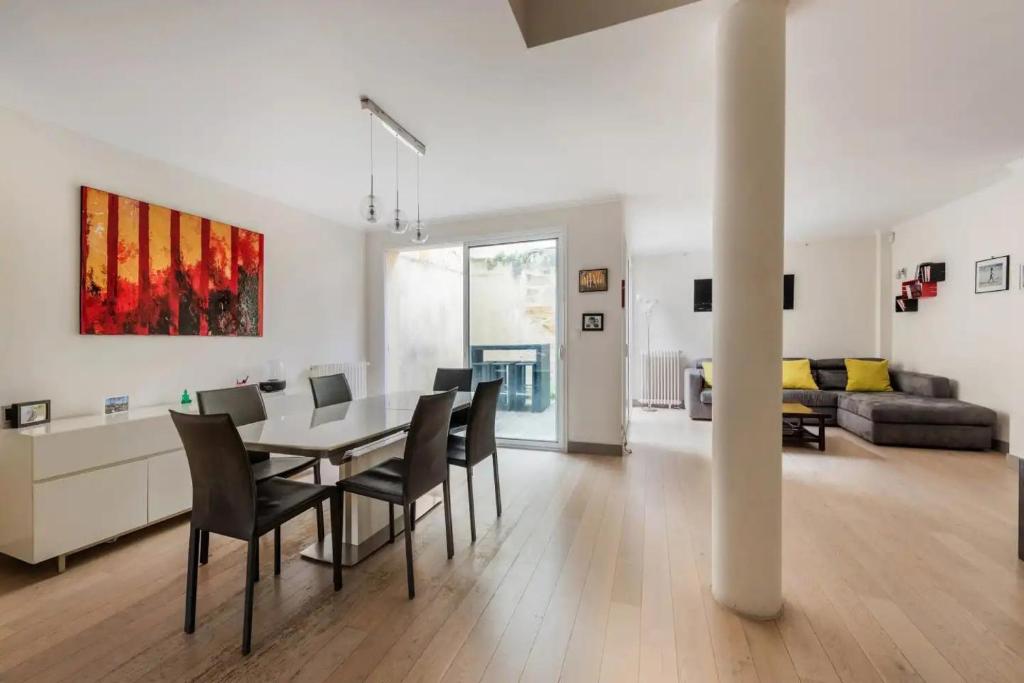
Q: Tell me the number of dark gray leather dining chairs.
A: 6